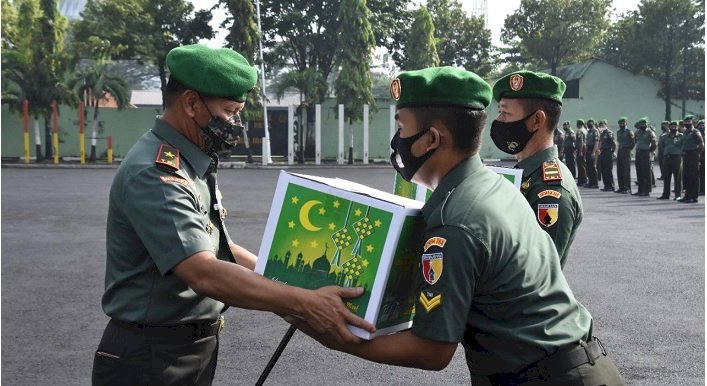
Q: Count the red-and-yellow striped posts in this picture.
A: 4